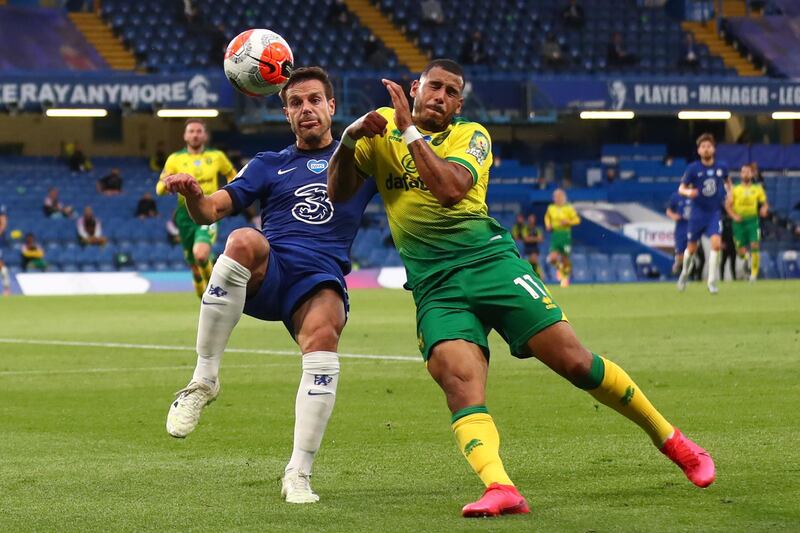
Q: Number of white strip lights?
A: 5